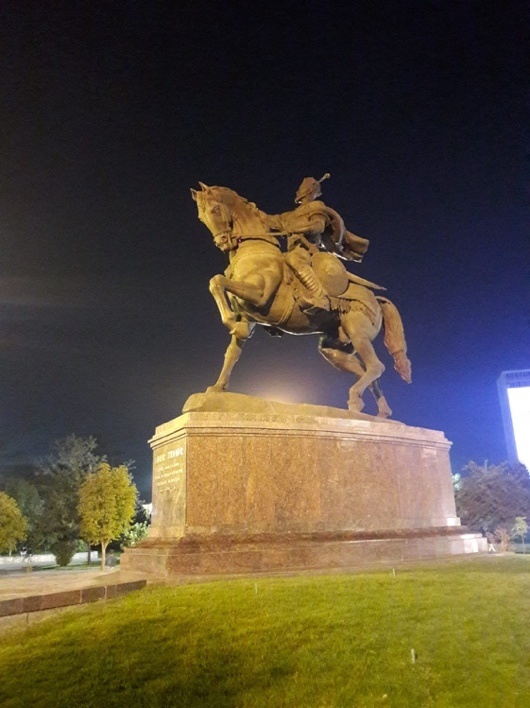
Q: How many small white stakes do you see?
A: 3